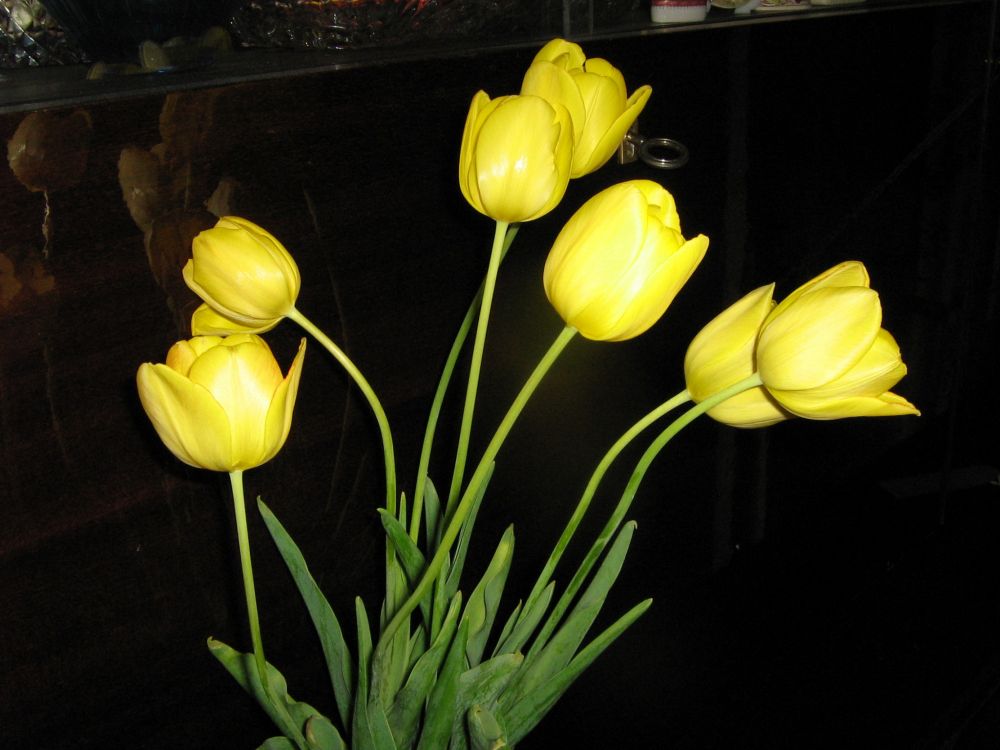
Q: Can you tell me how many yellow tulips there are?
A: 7